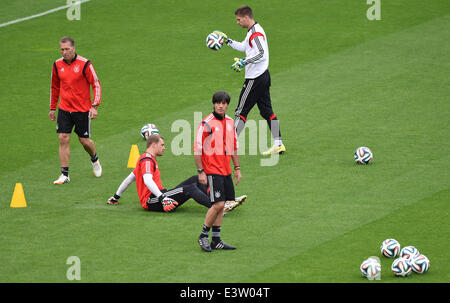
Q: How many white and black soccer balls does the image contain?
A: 8